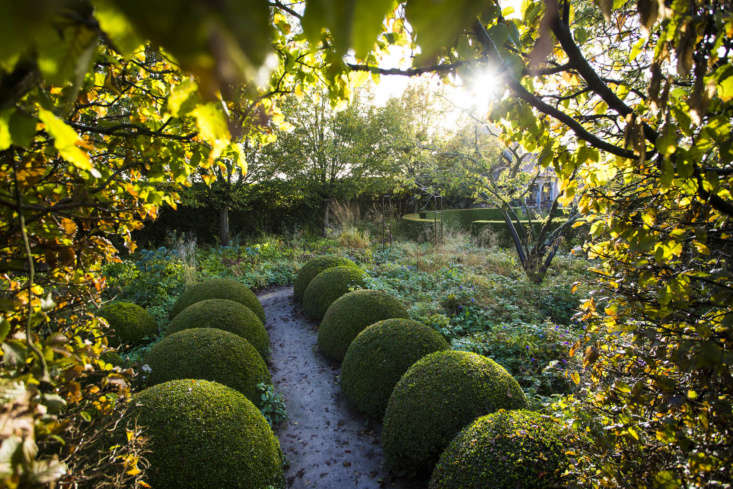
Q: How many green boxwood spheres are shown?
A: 11